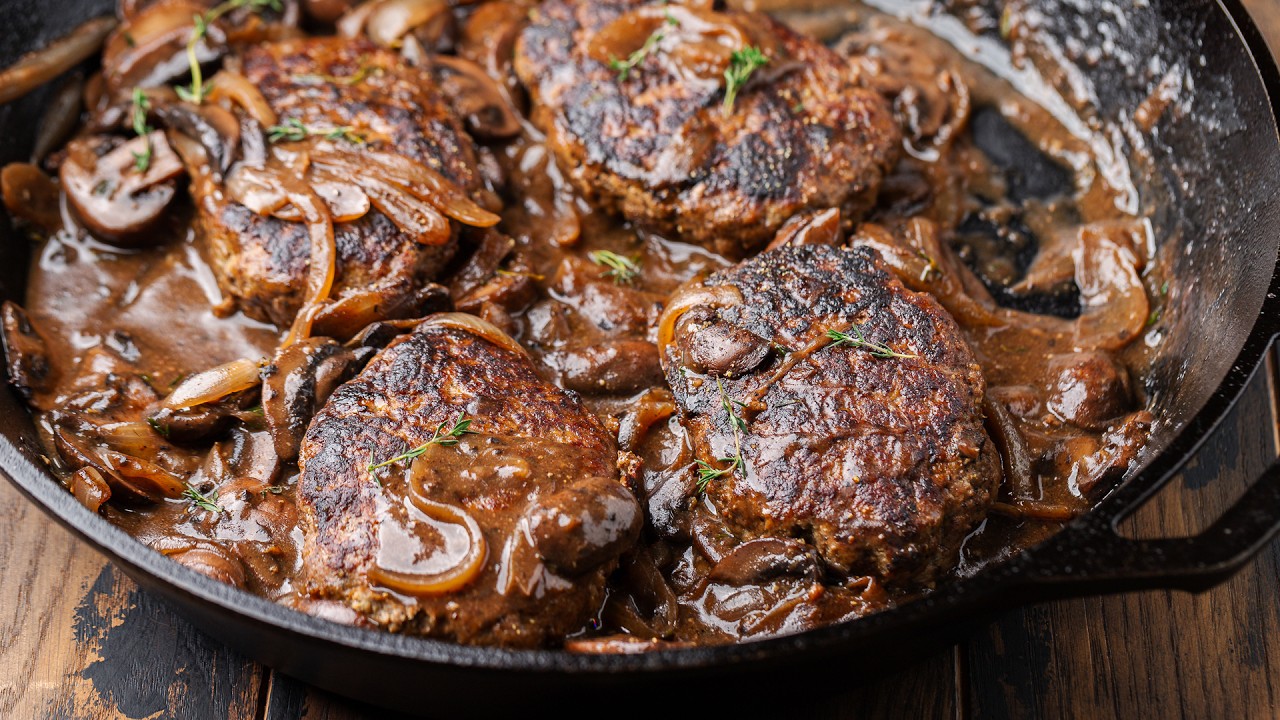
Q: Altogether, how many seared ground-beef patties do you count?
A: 4